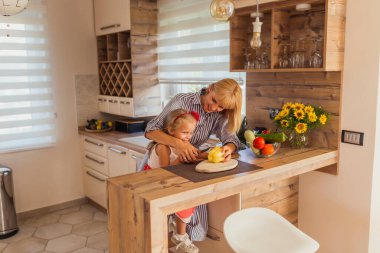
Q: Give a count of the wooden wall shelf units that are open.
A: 2